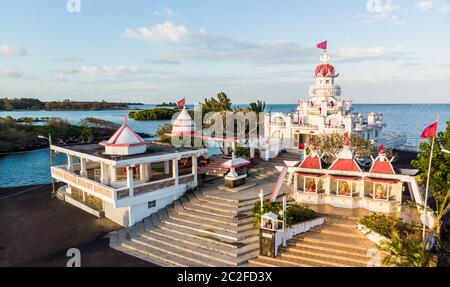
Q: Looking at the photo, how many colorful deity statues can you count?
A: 3